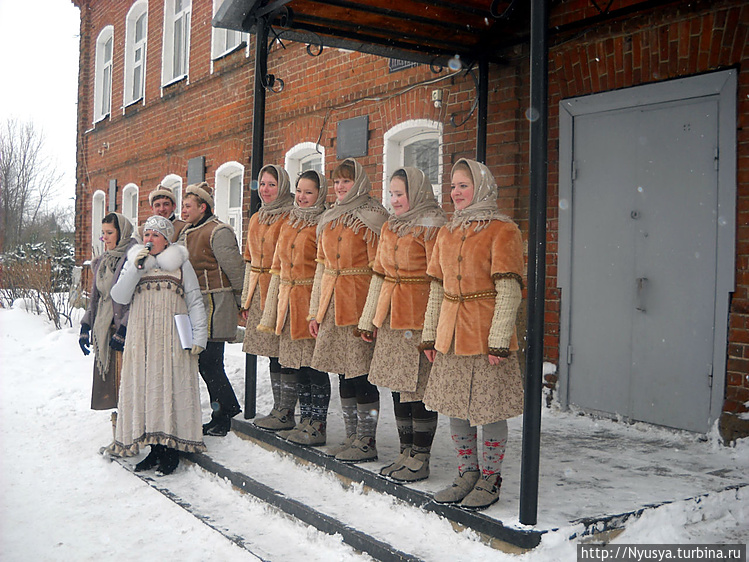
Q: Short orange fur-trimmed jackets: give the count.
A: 5